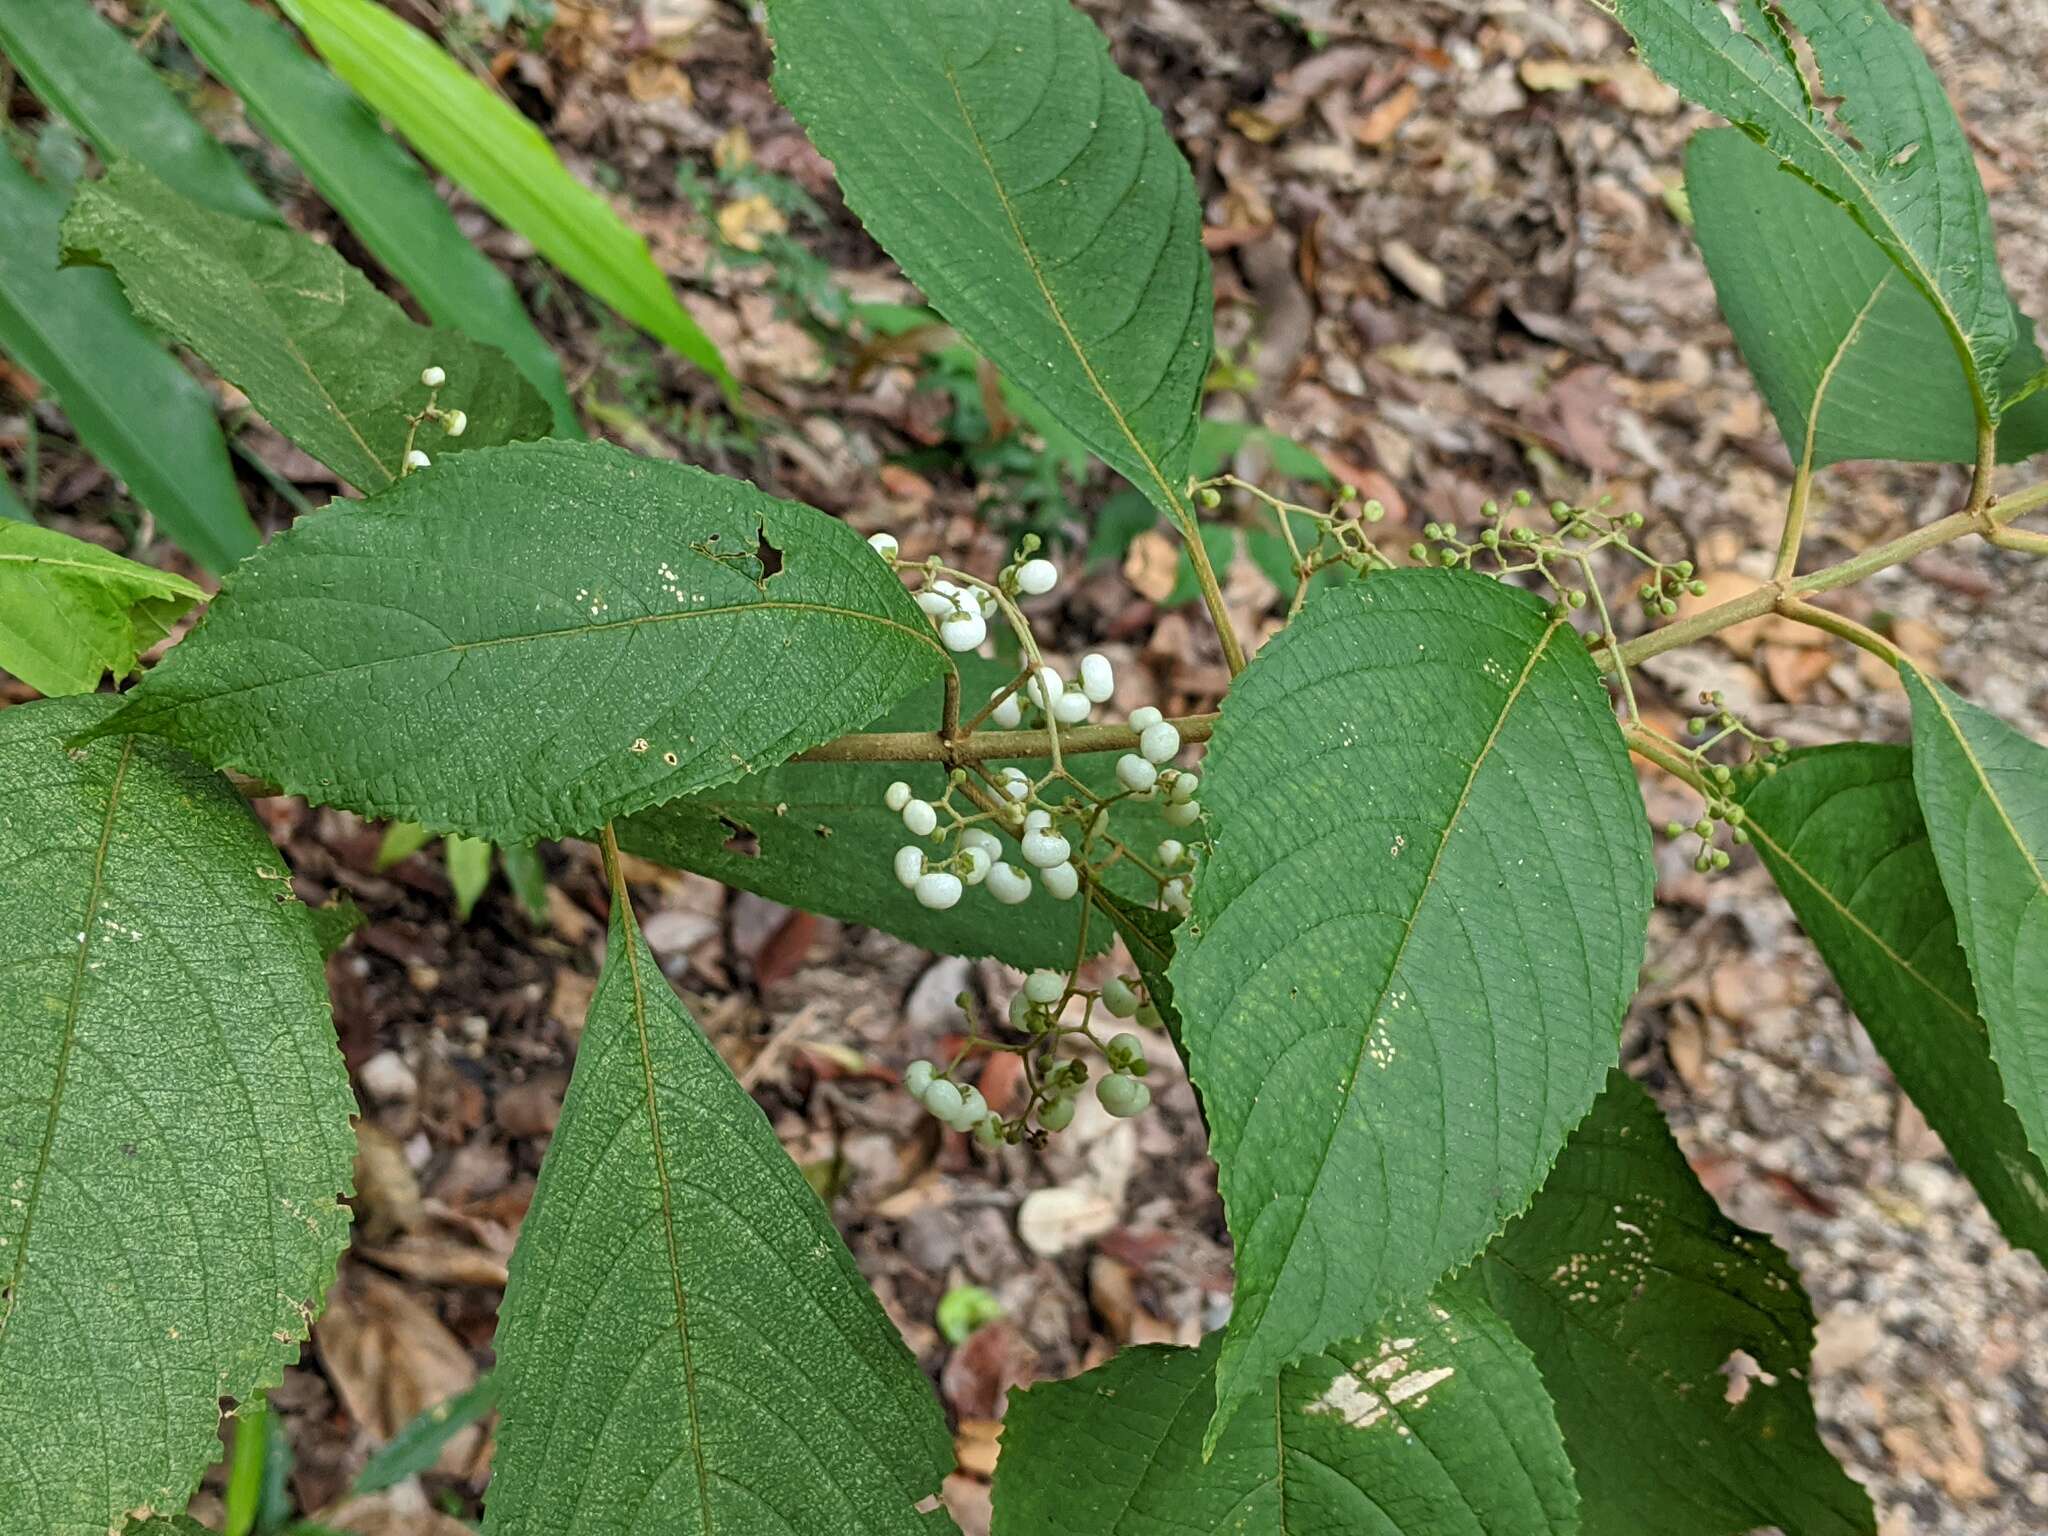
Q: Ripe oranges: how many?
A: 0